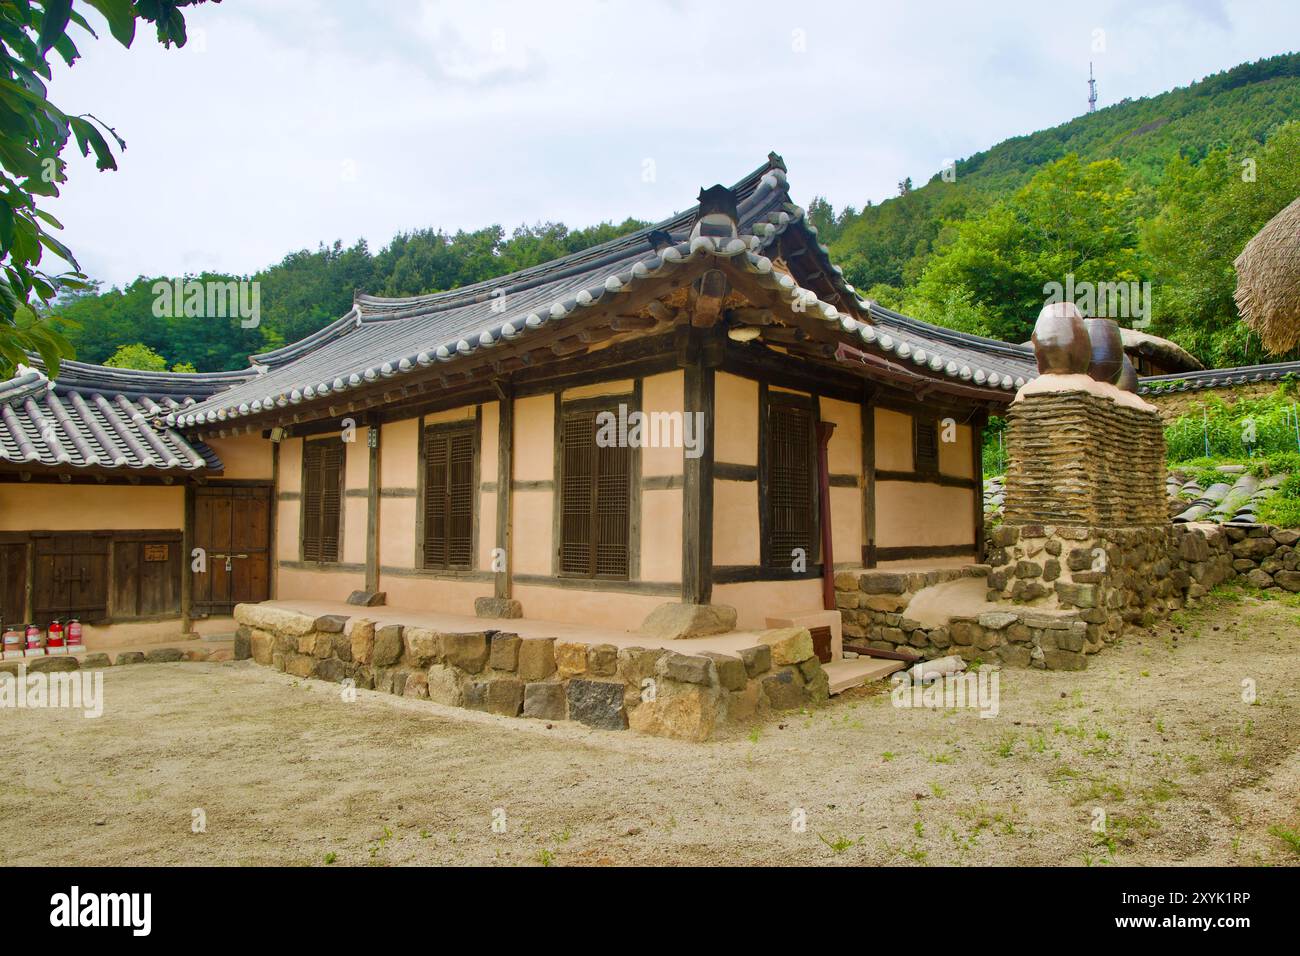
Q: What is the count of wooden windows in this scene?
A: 5